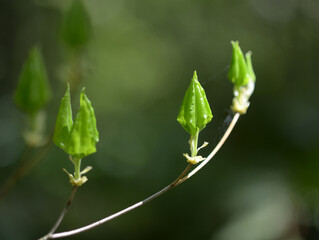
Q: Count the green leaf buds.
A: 5